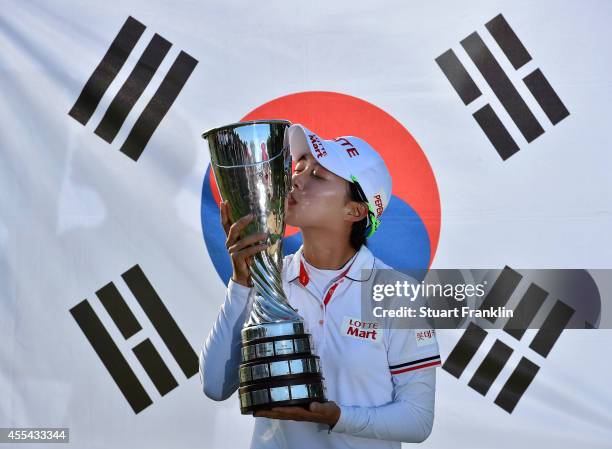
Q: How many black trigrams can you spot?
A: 4